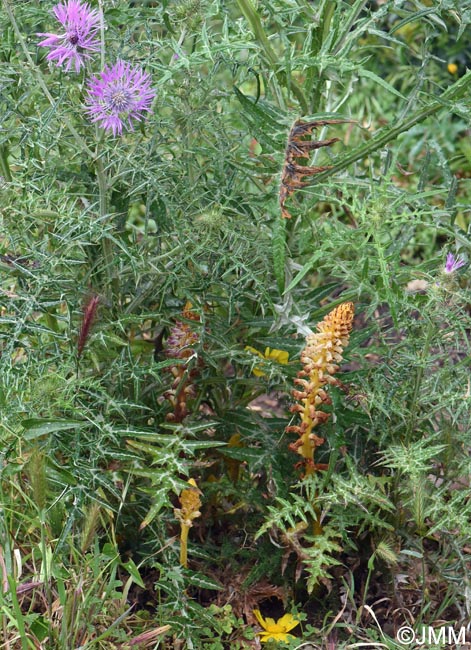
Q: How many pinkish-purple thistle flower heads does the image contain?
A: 3